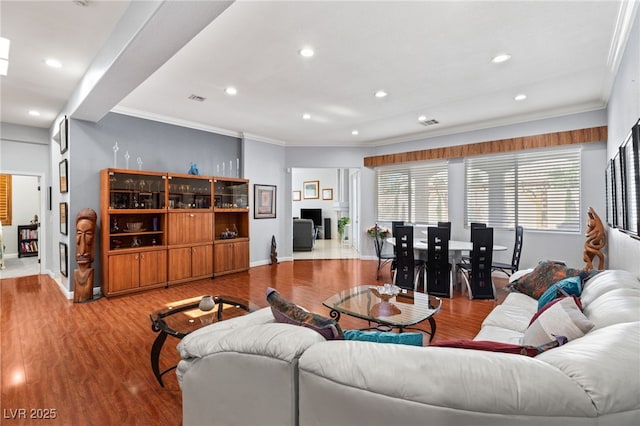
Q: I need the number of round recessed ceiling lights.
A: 10